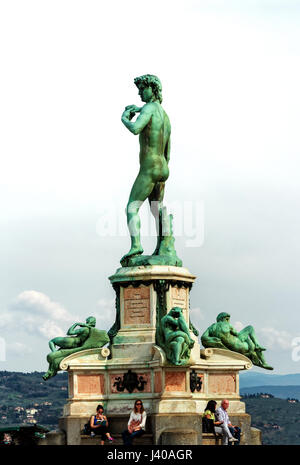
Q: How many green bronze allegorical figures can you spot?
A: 3